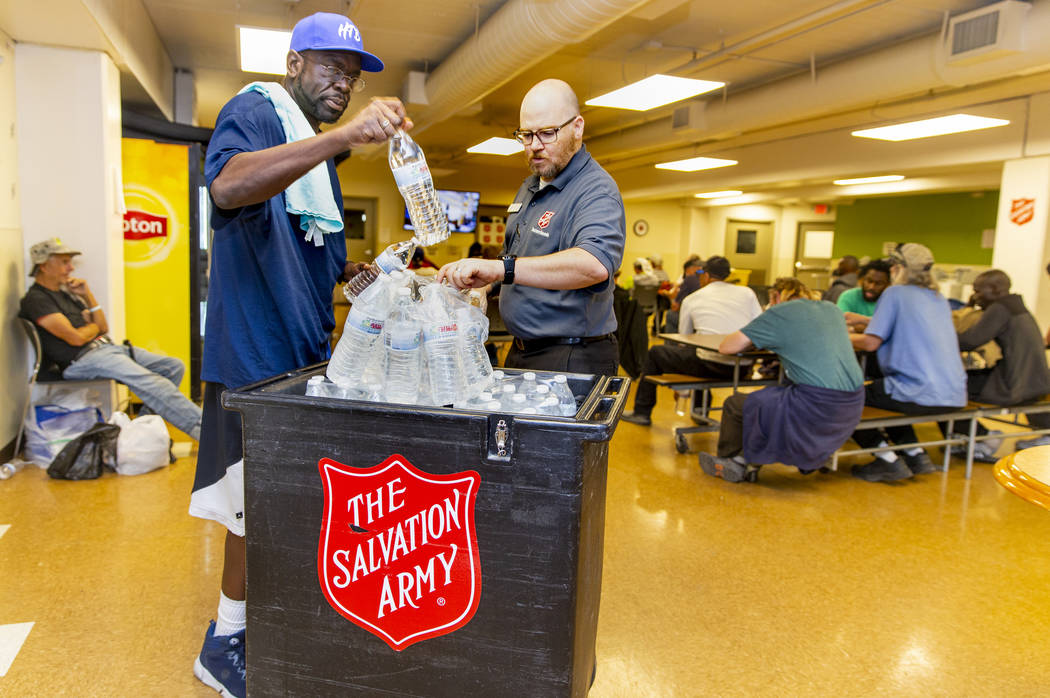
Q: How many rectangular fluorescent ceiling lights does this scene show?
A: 7